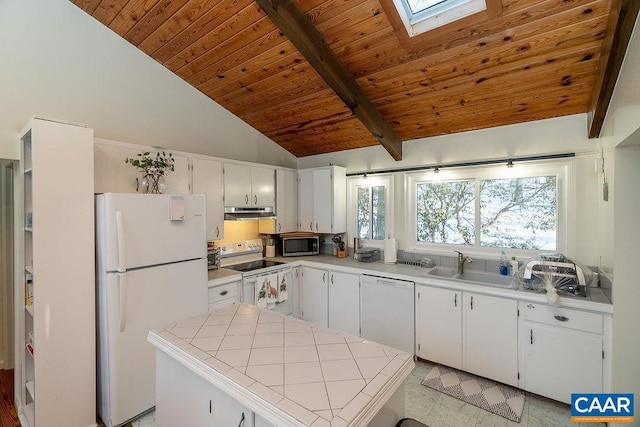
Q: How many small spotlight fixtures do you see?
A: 3